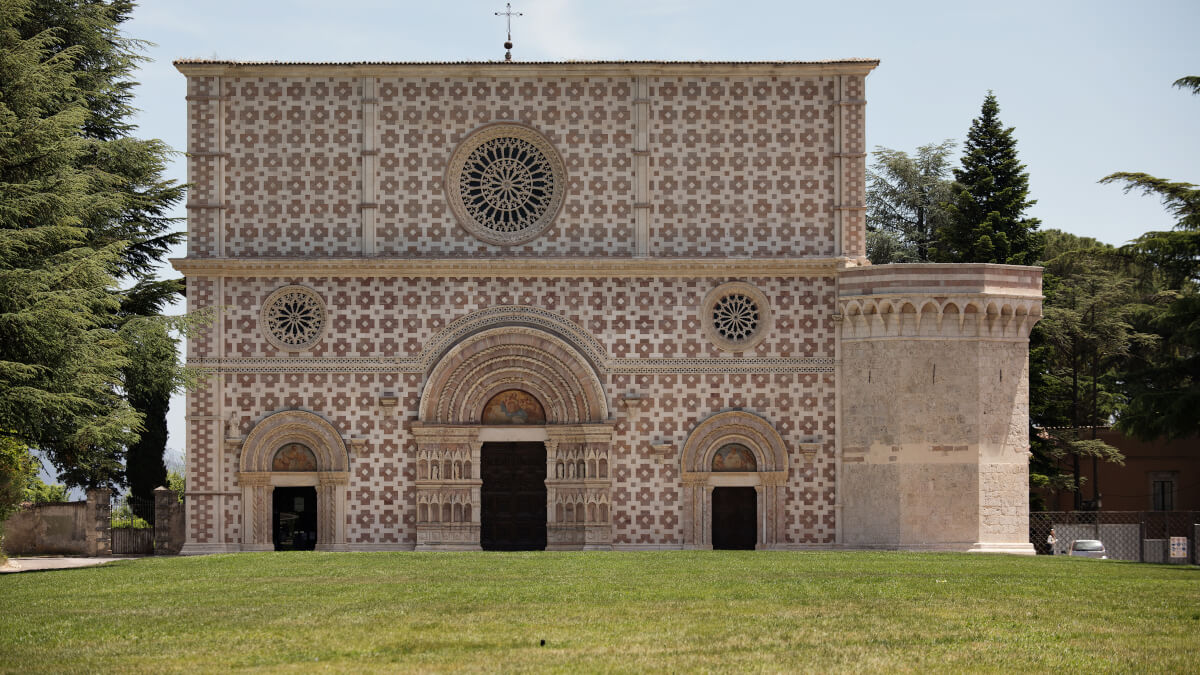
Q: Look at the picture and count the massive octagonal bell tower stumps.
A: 1